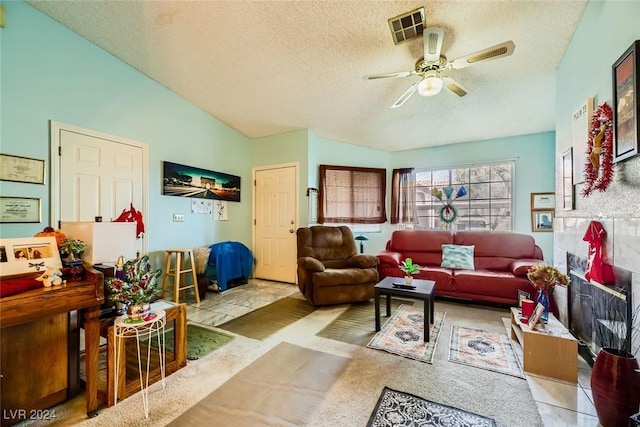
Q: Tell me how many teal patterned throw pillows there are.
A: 1